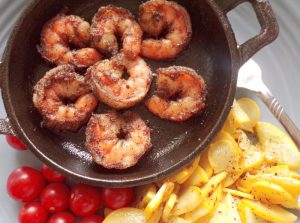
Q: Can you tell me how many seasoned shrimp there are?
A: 7